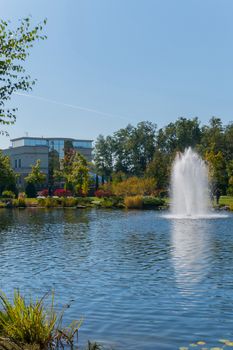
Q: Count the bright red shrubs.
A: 3